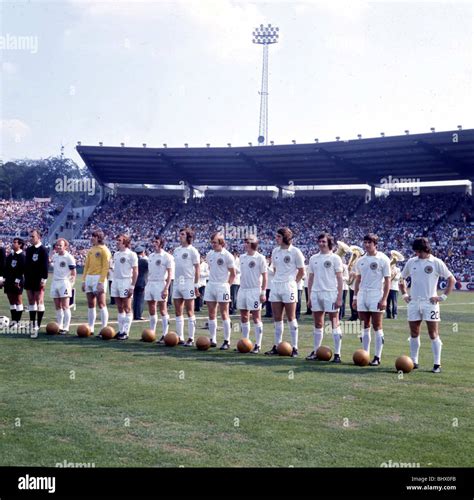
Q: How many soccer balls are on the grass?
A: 12